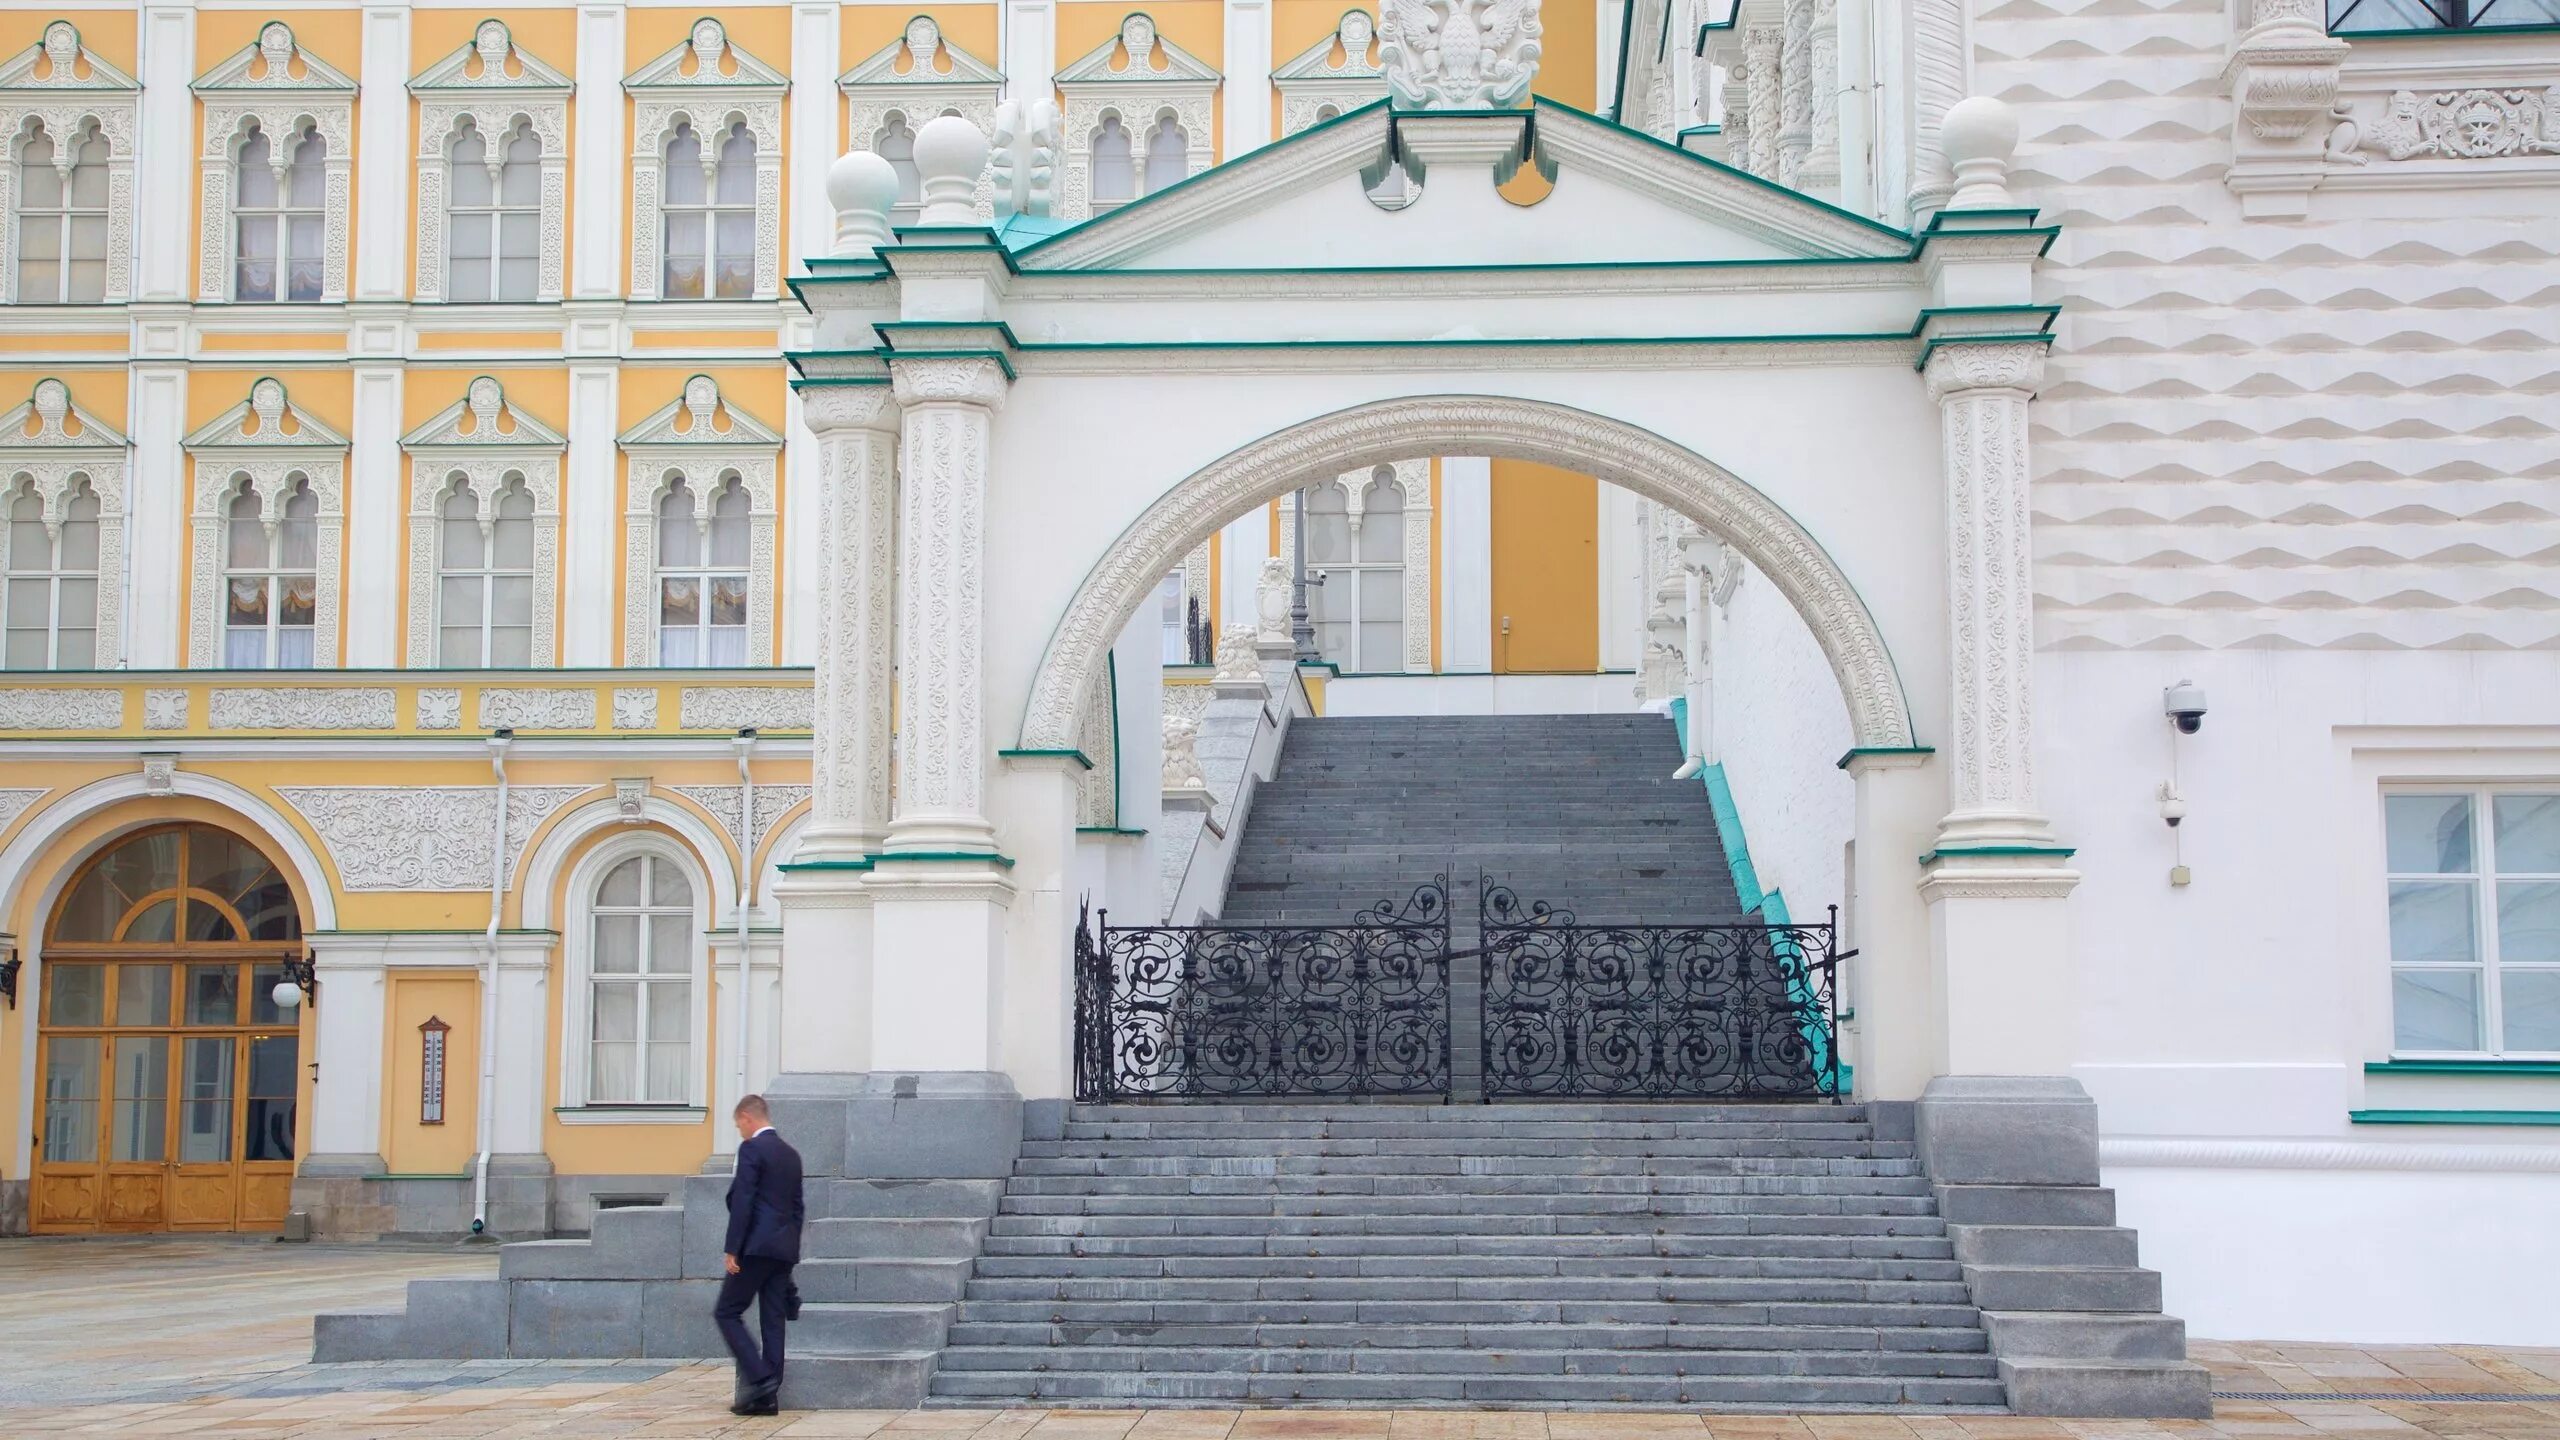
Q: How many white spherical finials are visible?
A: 3